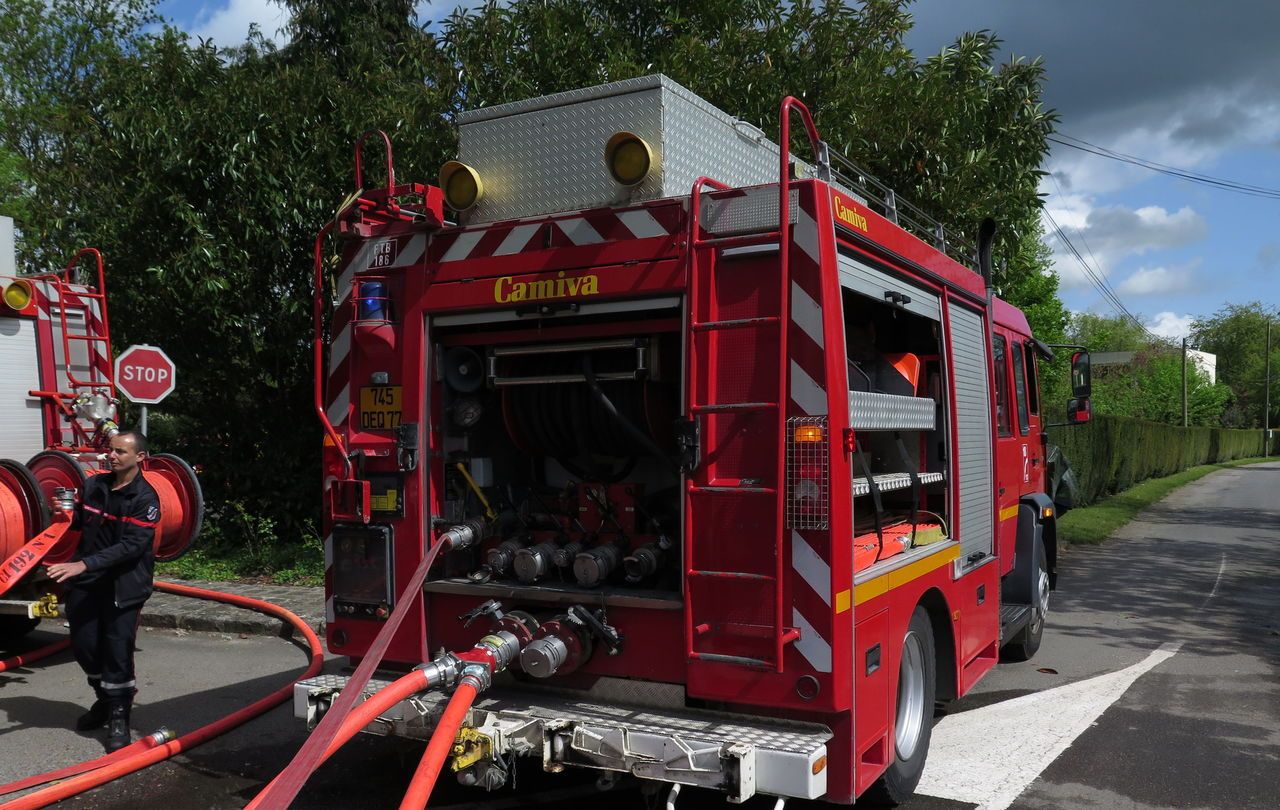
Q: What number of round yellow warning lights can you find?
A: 3